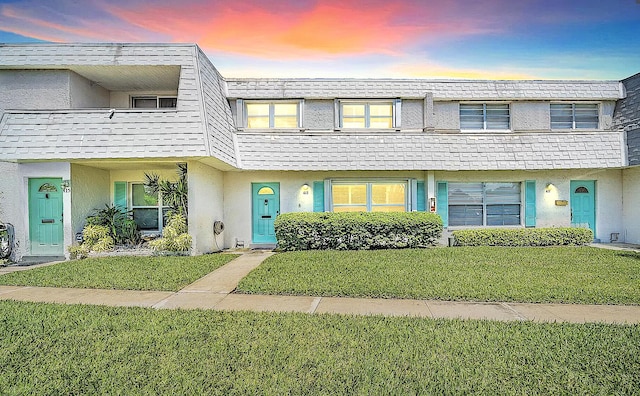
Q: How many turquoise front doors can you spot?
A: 3